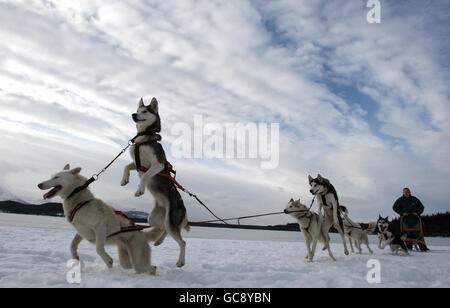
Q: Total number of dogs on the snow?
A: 6